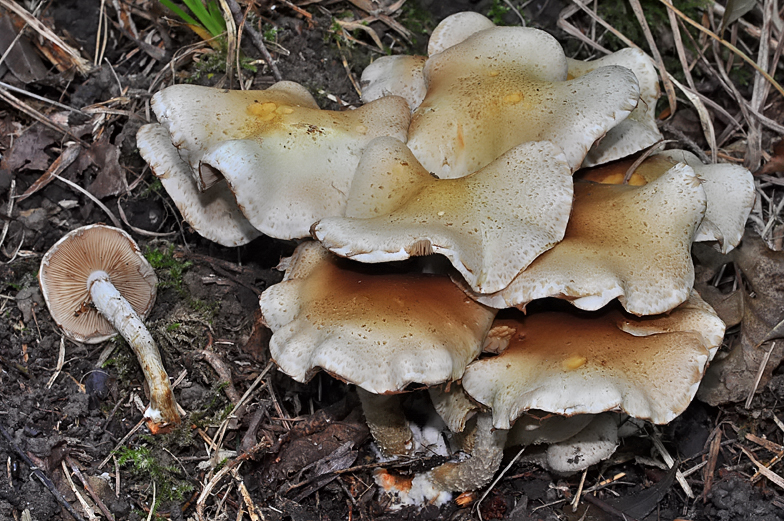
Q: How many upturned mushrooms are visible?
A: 1